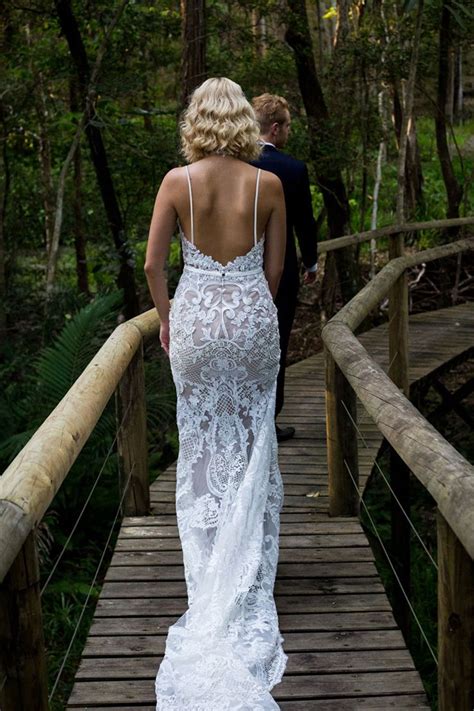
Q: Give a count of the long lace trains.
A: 1